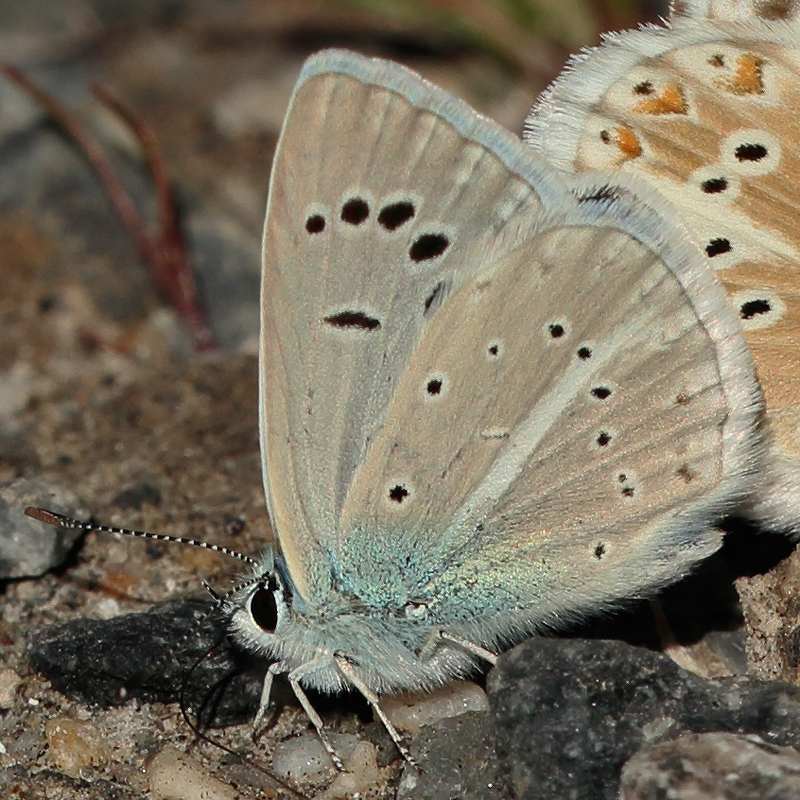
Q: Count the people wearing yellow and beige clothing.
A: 0